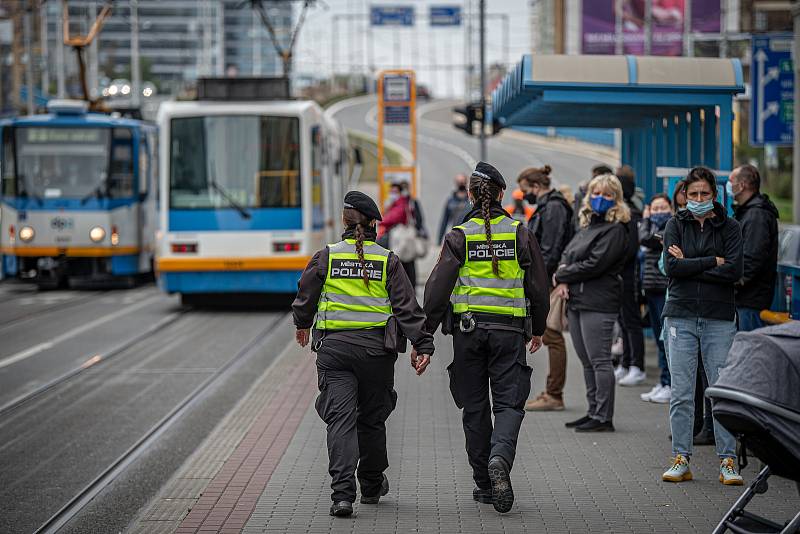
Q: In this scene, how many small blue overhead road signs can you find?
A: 2